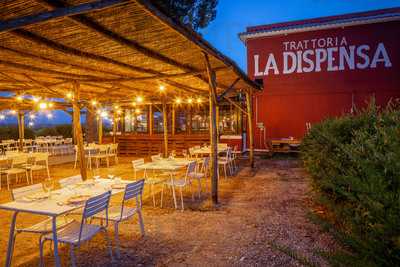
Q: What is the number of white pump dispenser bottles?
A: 0